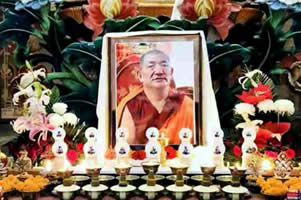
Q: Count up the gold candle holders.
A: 7